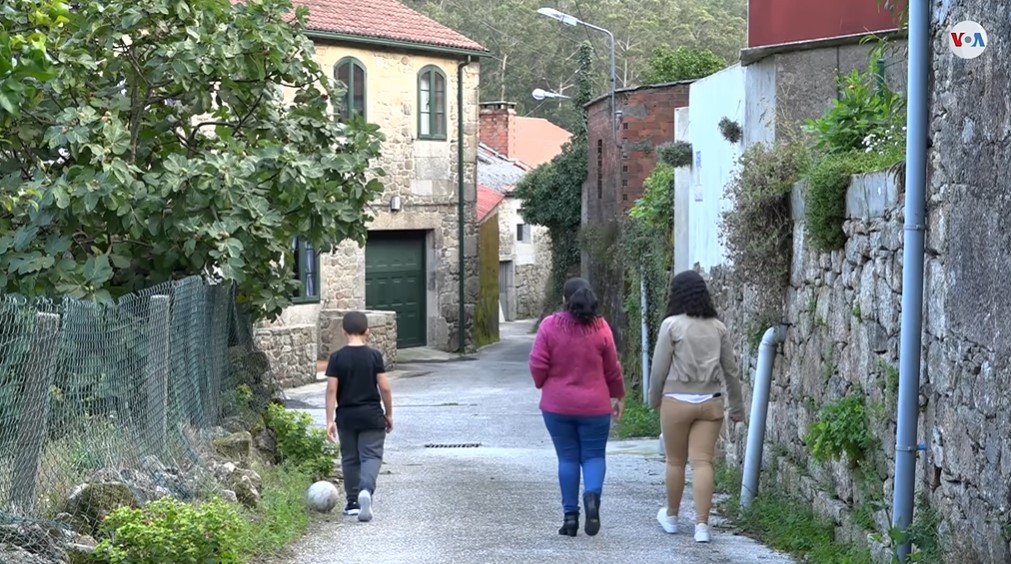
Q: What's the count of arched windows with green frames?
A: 2